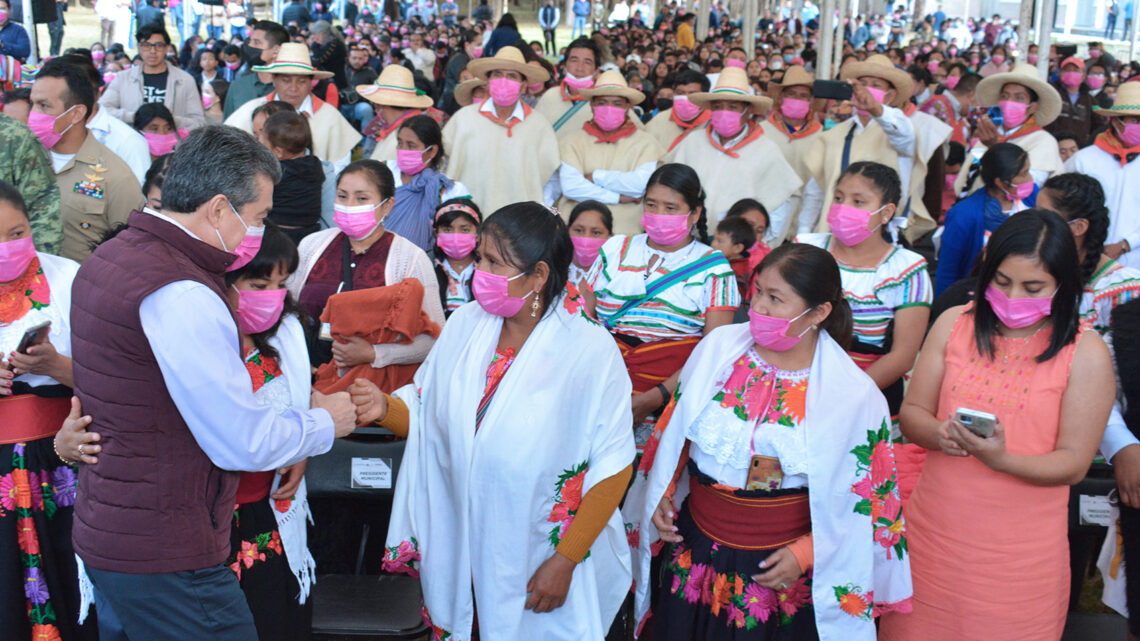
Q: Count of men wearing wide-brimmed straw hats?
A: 10